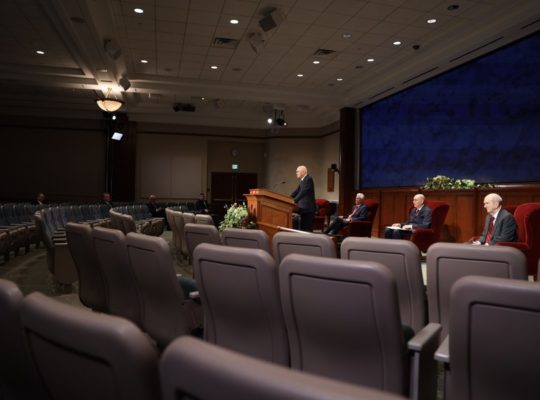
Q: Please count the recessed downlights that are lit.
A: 11